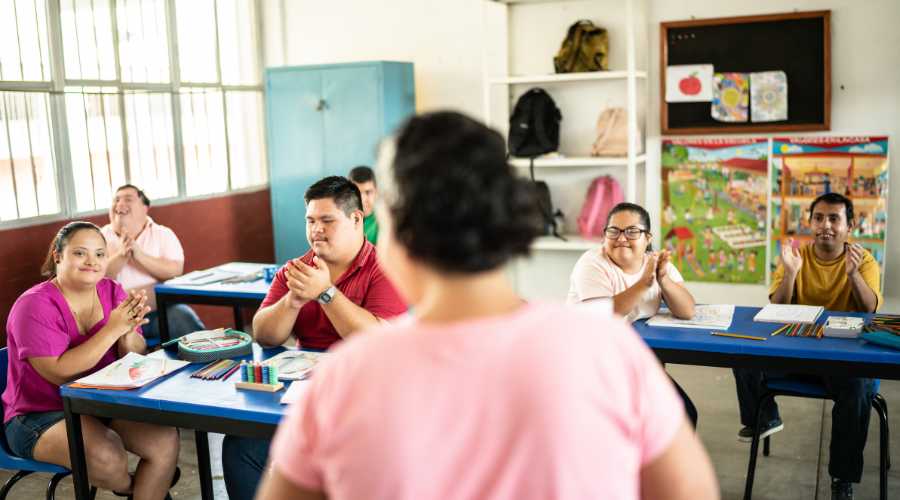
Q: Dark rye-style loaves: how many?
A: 0